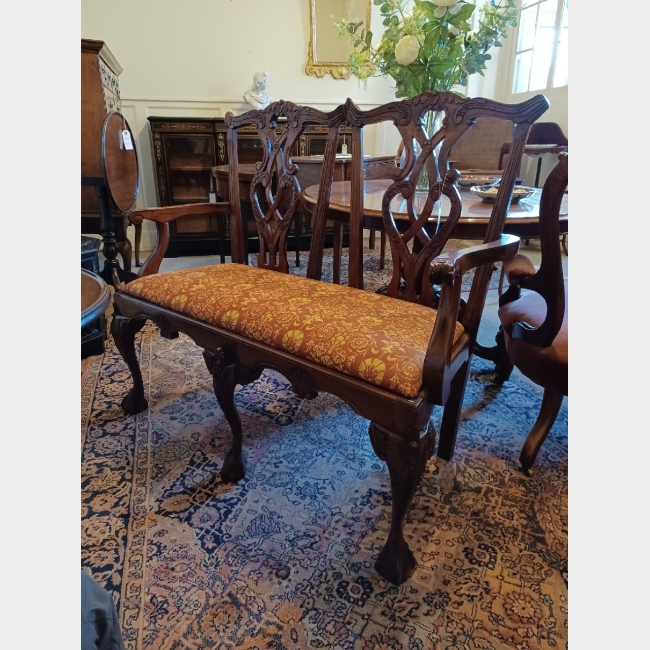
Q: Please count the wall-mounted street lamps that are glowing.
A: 0